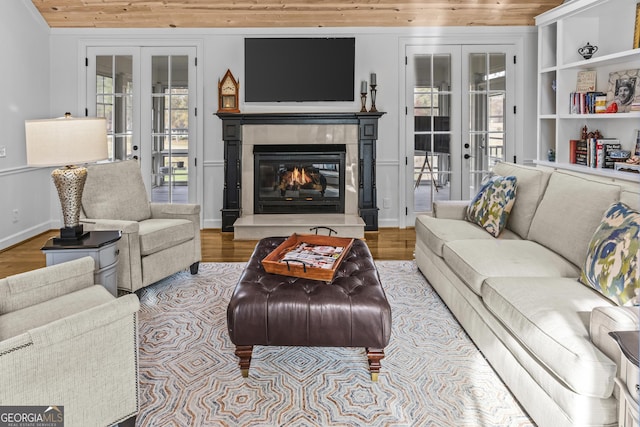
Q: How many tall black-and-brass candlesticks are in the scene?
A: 2